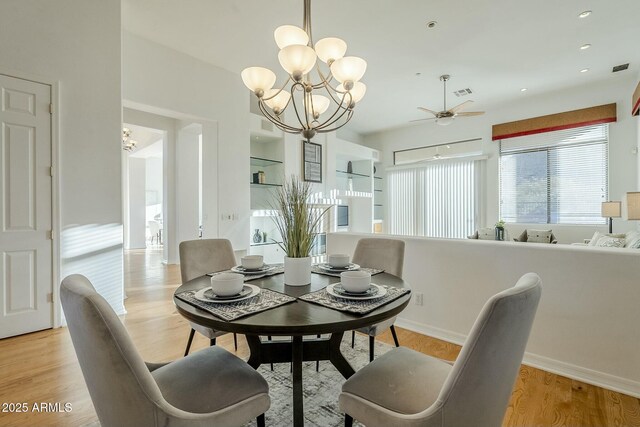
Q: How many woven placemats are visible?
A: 4